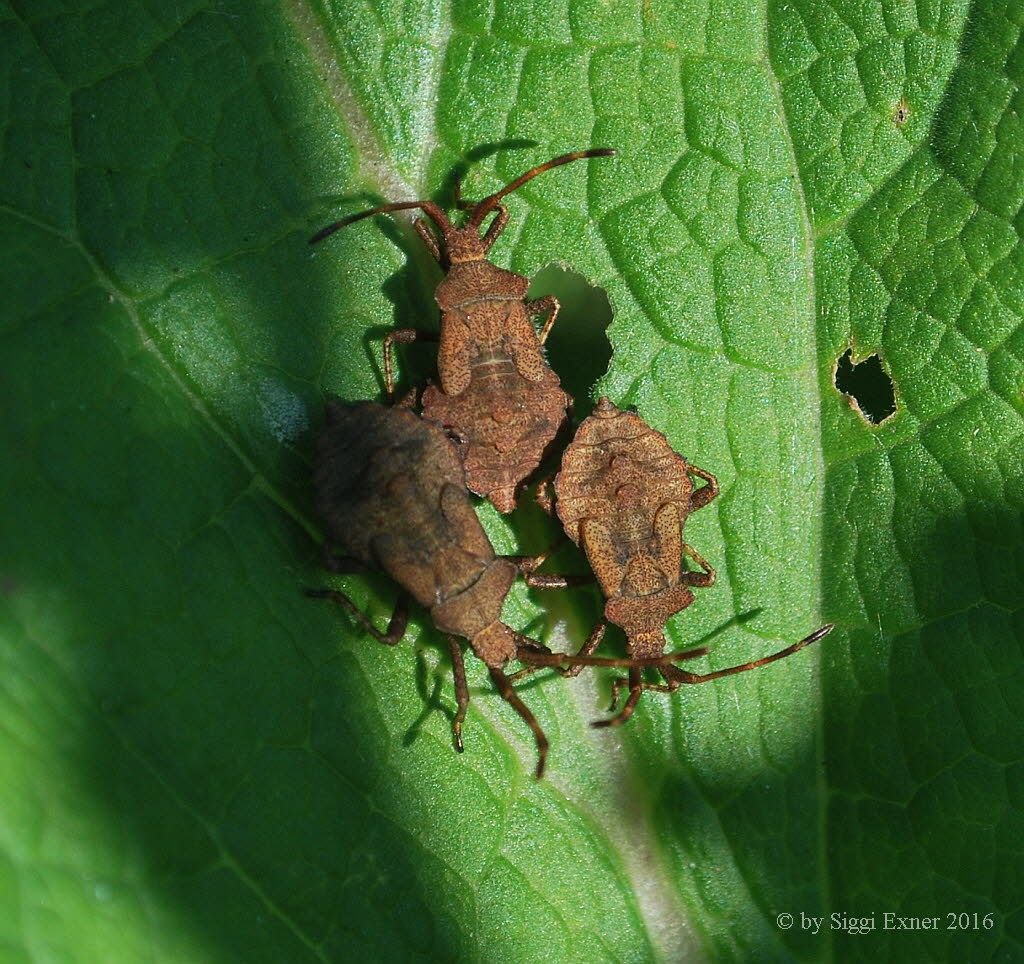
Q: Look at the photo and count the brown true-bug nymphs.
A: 3